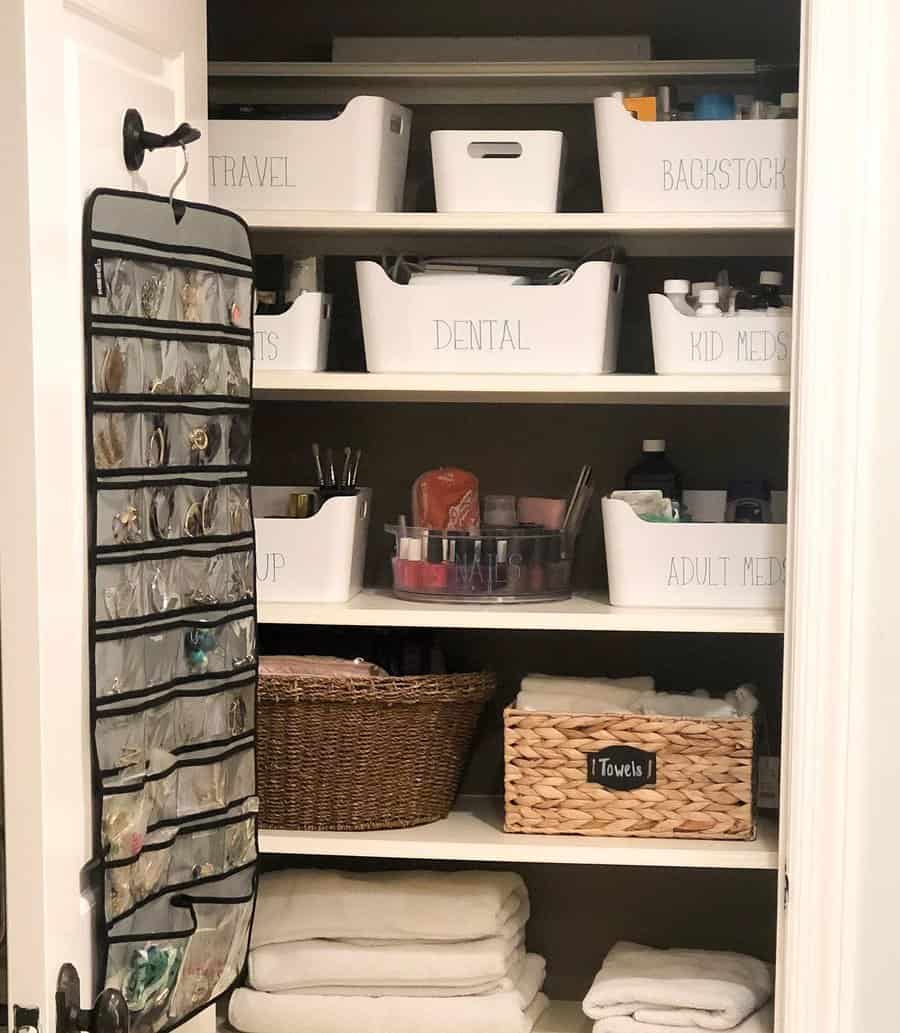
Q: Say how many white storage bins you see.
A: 8